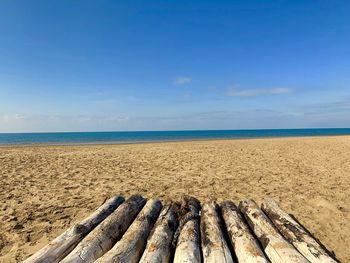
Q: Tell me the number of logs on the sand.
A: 9